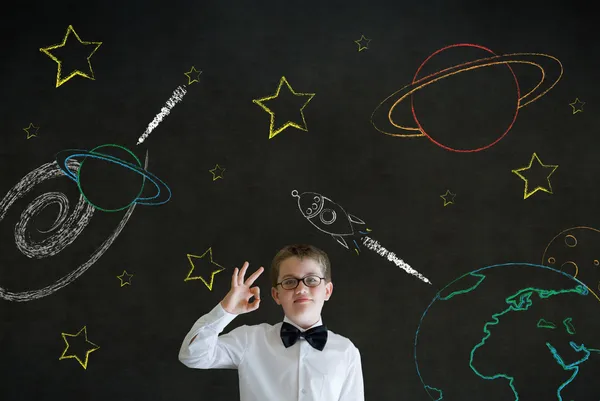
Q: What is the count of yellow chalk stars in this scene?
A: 12